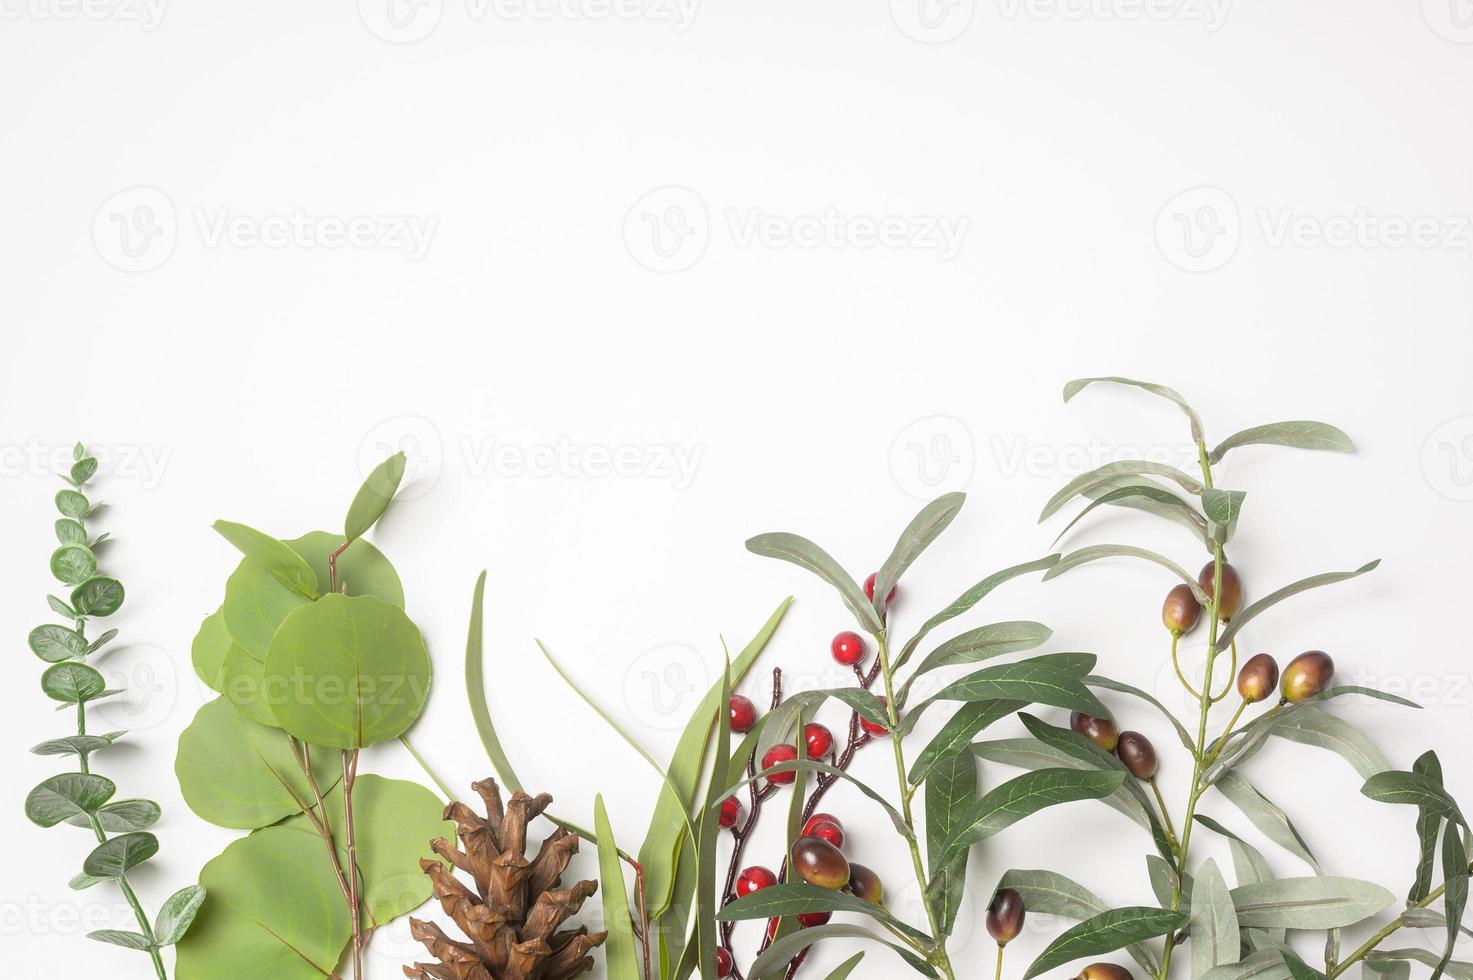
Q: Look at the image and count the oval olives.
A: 10